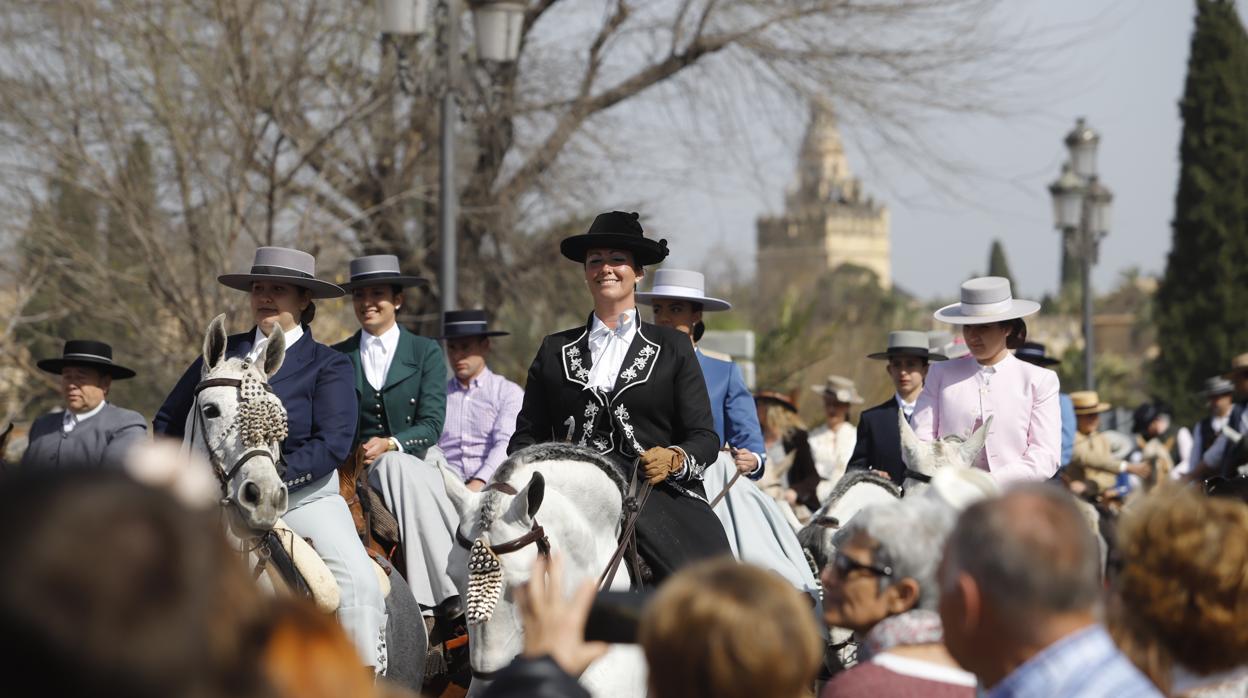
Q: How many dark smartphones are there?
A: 1